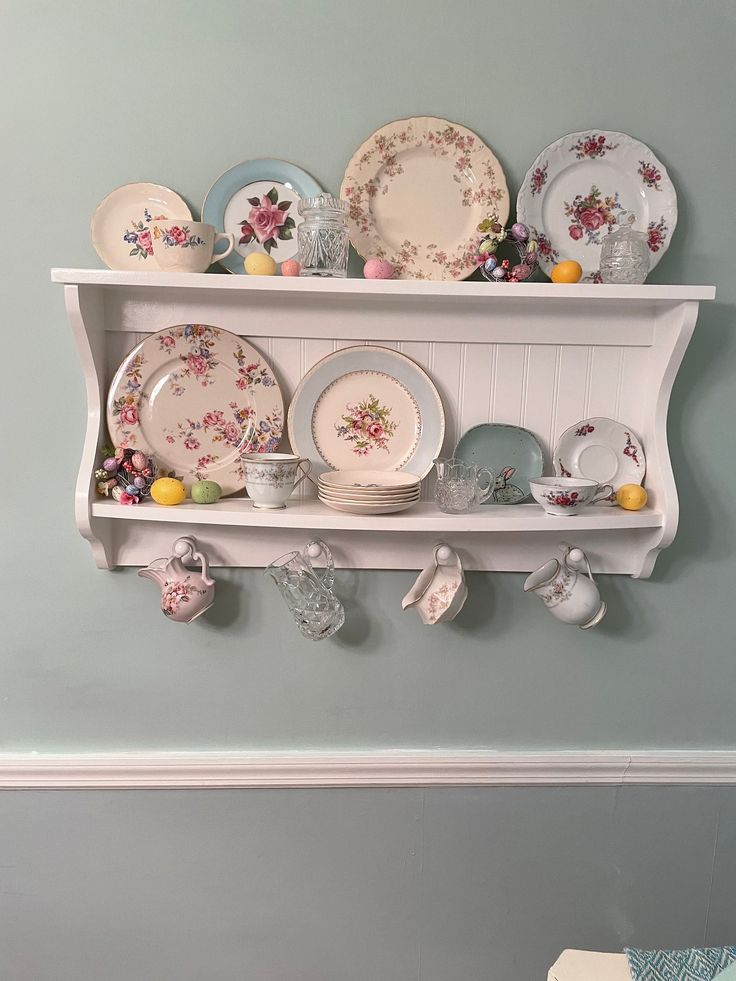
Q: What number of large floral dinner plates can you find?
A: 4